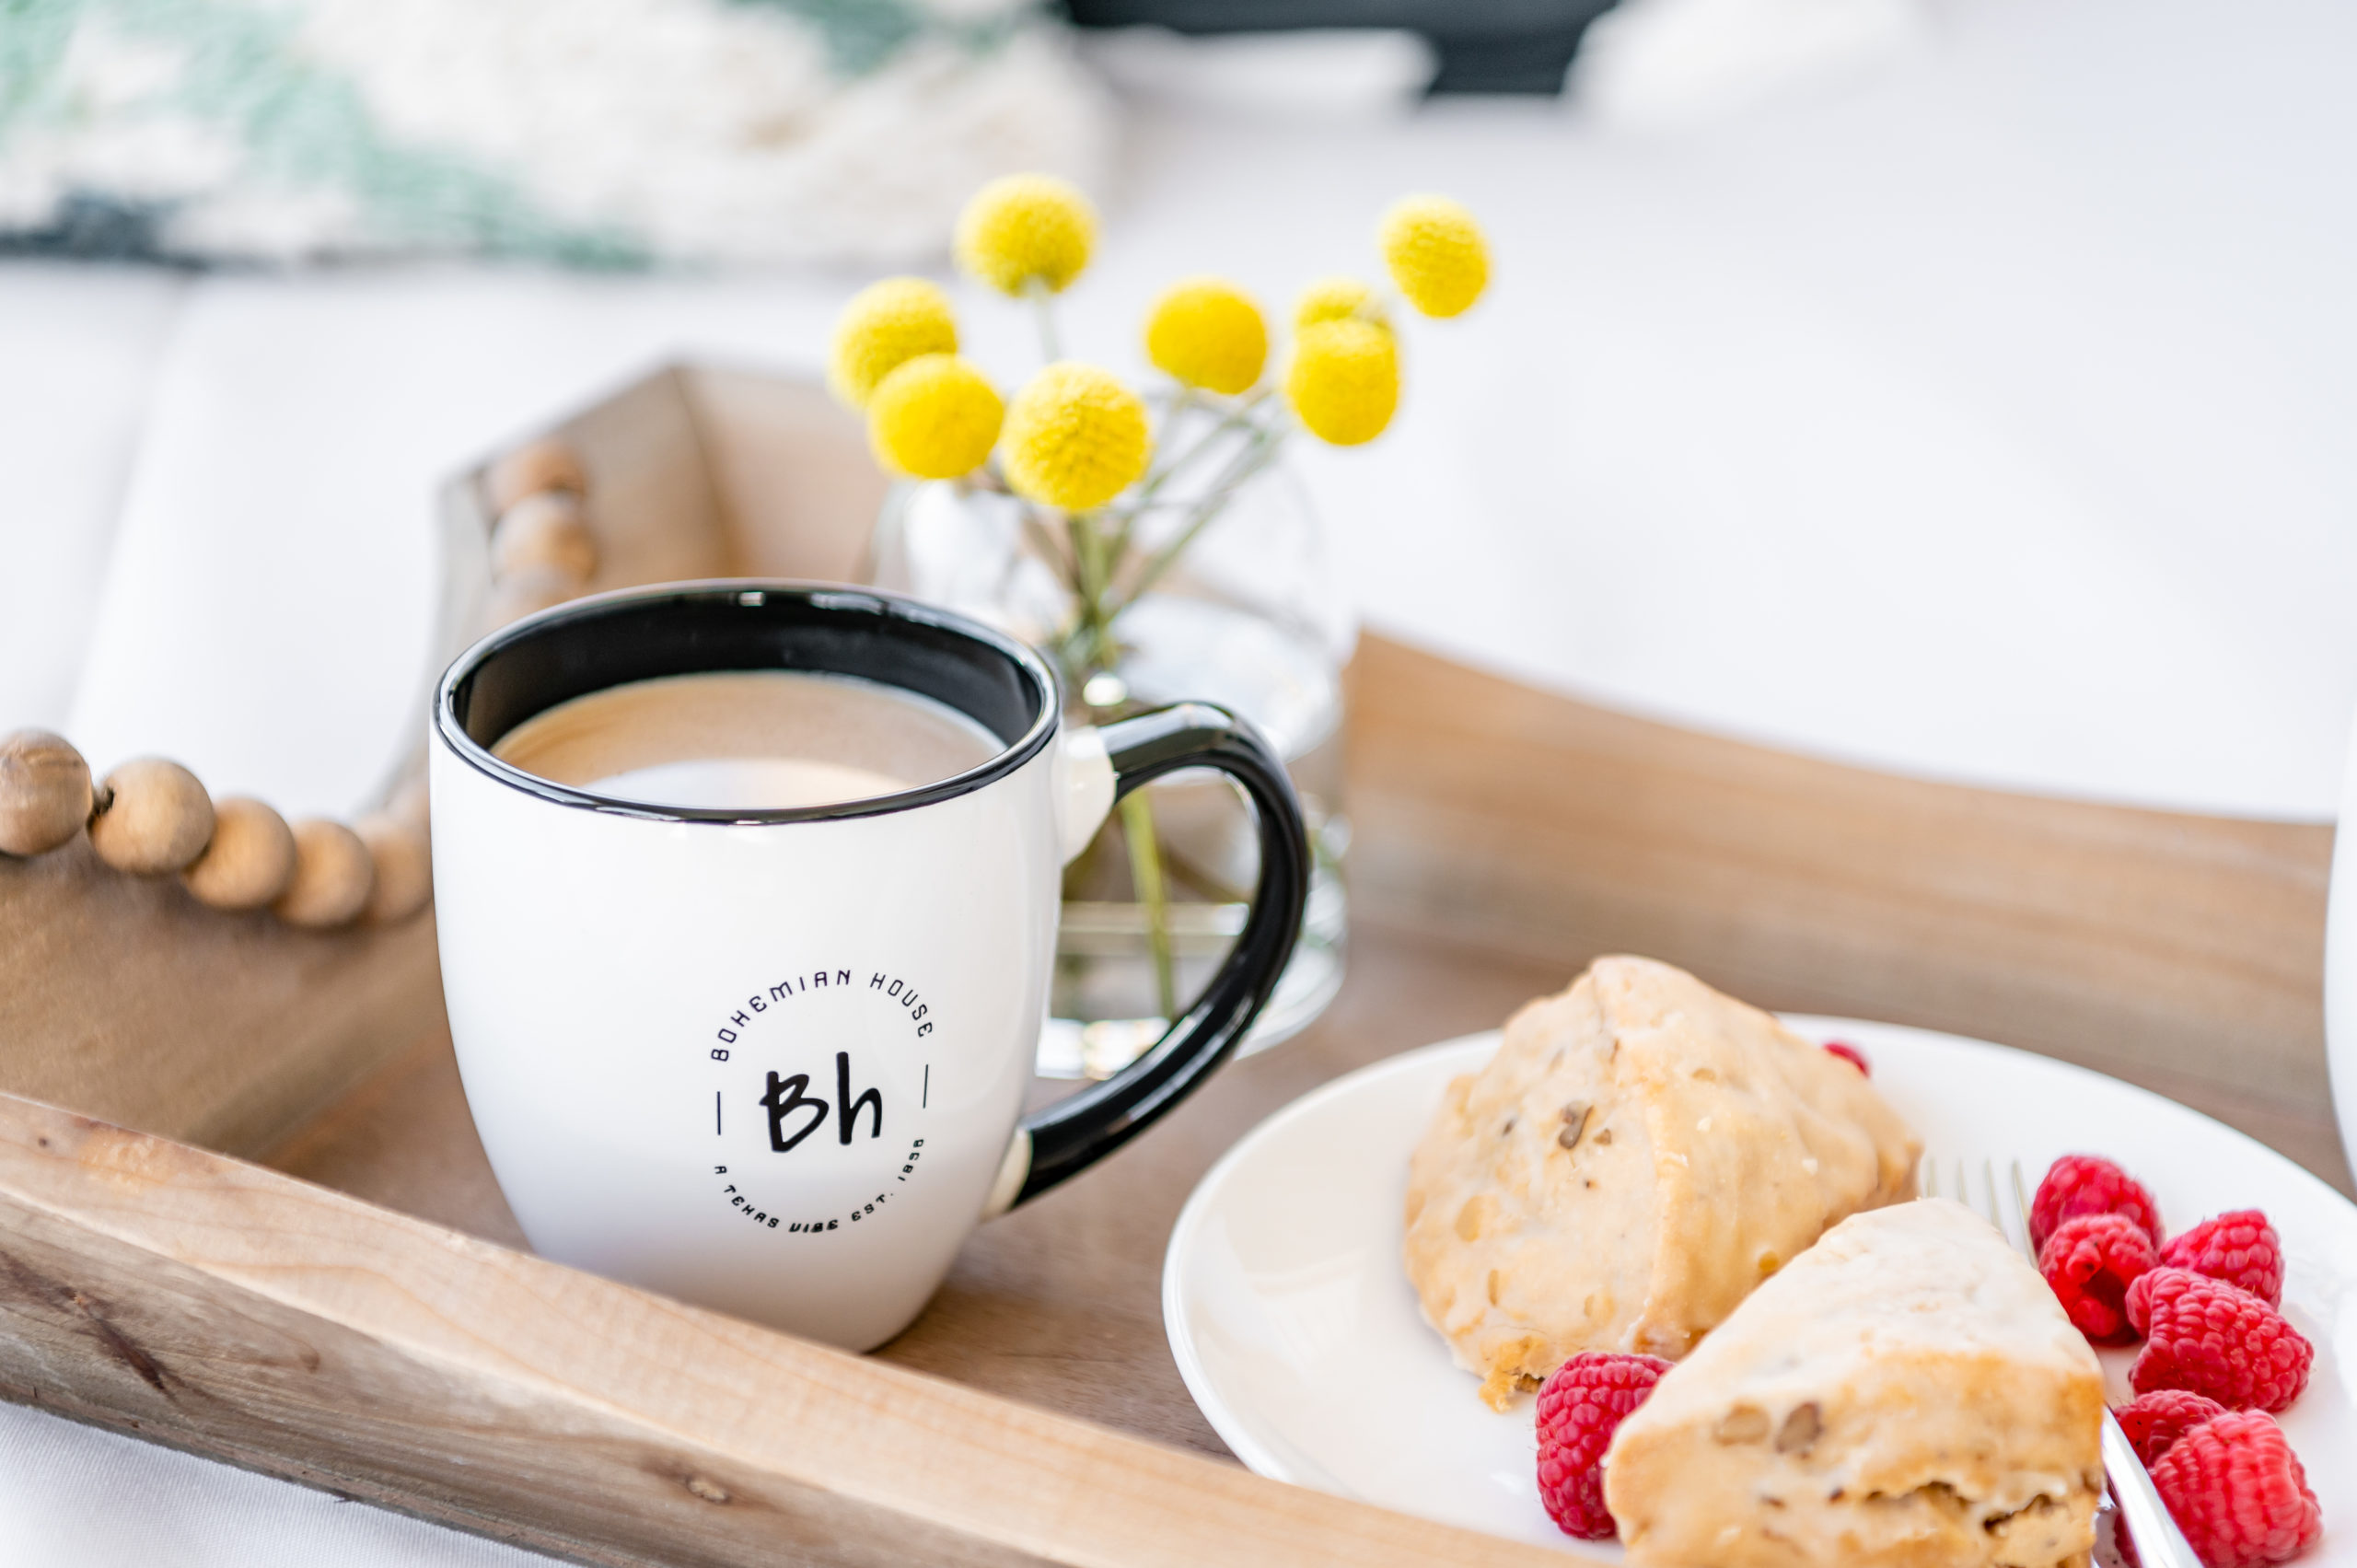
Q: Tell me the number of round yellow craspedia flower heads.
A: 8